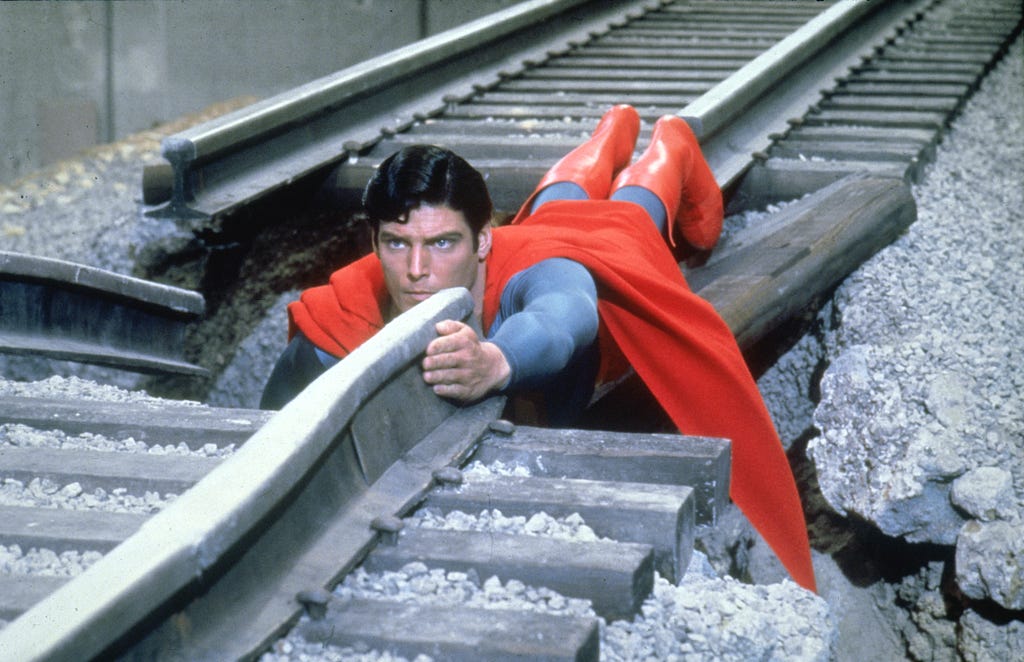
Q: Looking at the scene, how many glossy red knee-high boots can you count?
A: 2